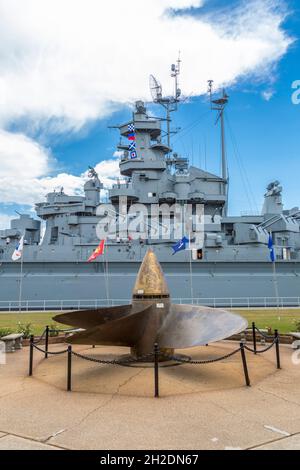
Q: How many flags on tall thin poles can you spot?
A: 4